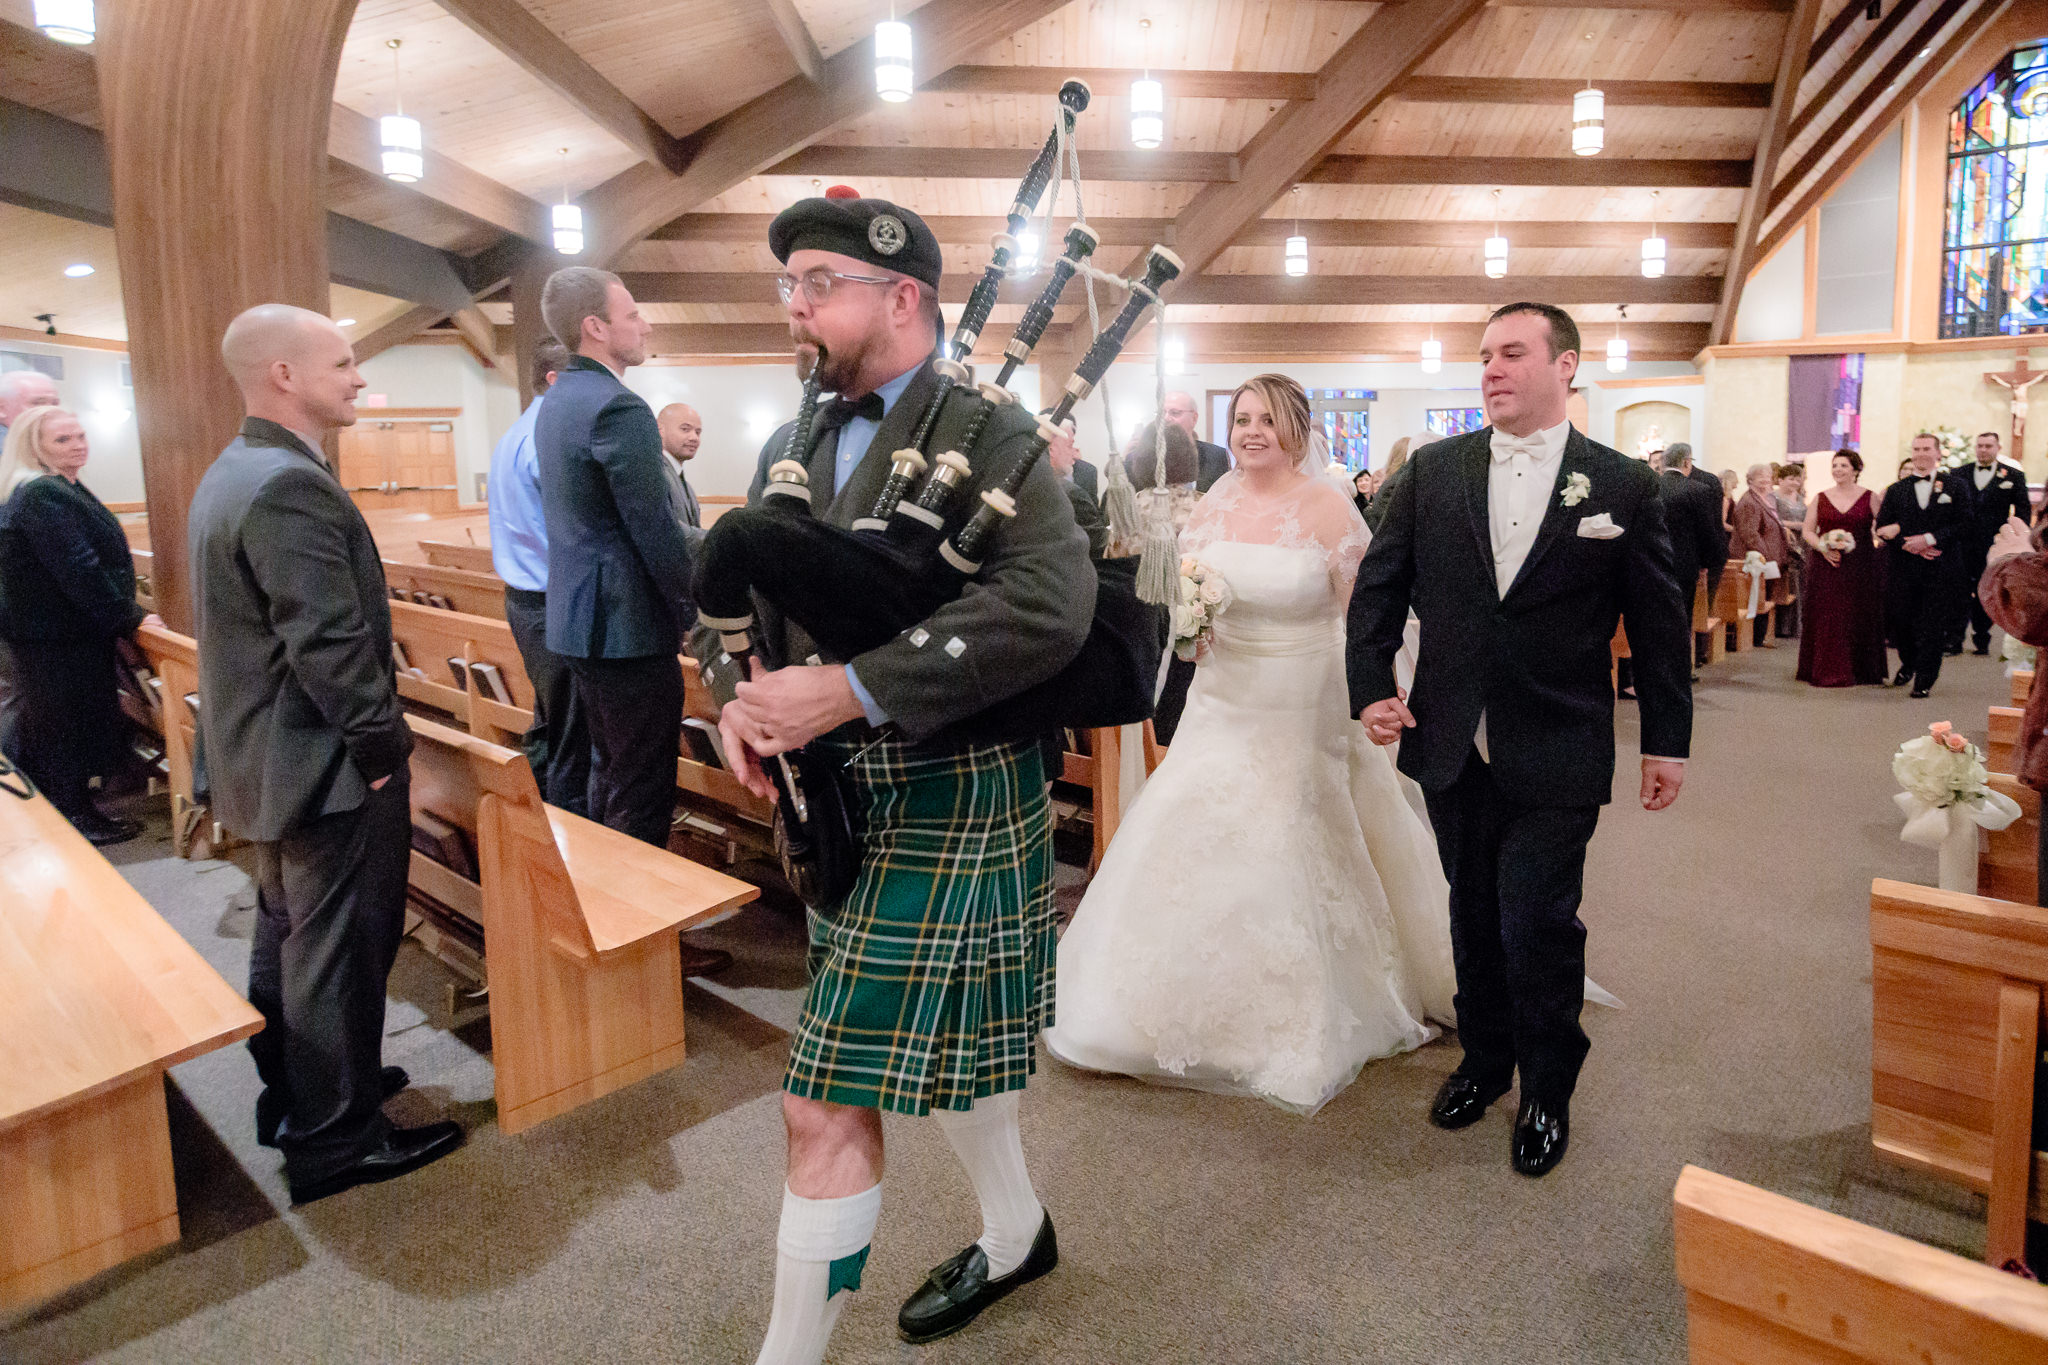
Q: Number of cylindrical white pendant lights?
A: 13